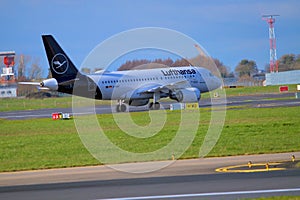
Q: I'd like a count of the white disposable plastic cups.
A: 0